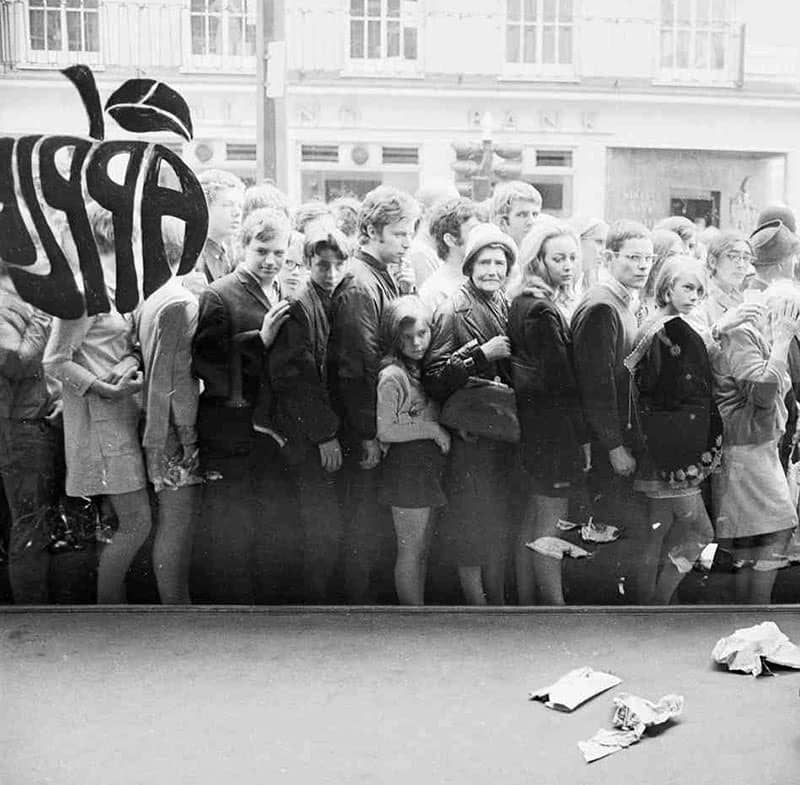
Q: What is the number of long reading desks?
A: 0